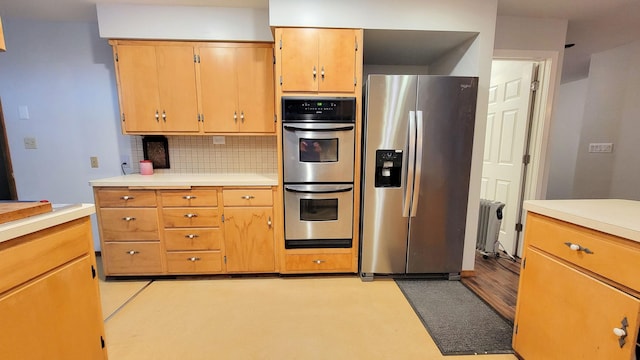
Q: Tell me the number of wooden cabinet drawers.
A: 11